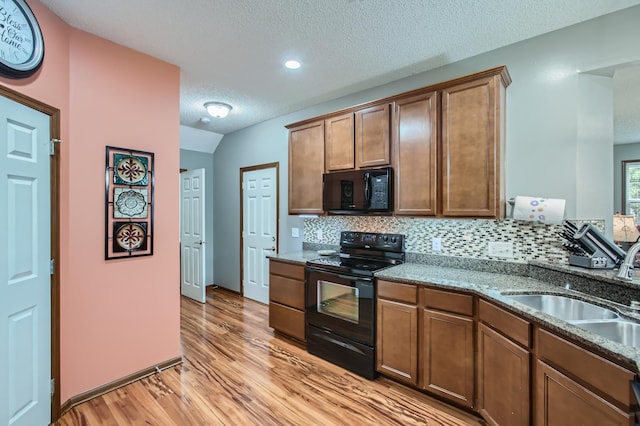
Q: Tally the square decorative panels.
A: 3